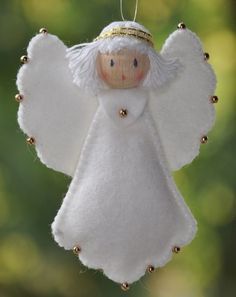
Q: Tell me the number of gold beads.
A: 13